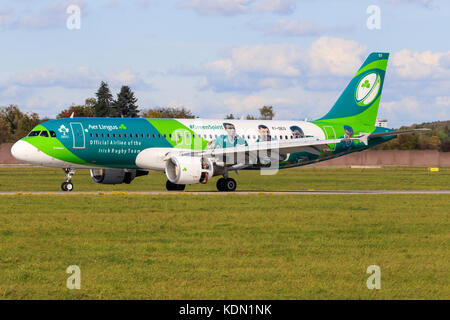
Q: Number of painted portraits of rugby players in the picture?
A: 4